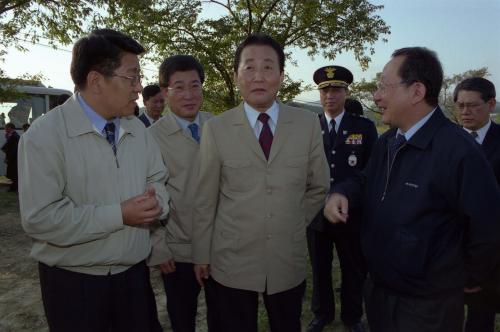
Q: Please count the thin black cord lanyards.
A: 0